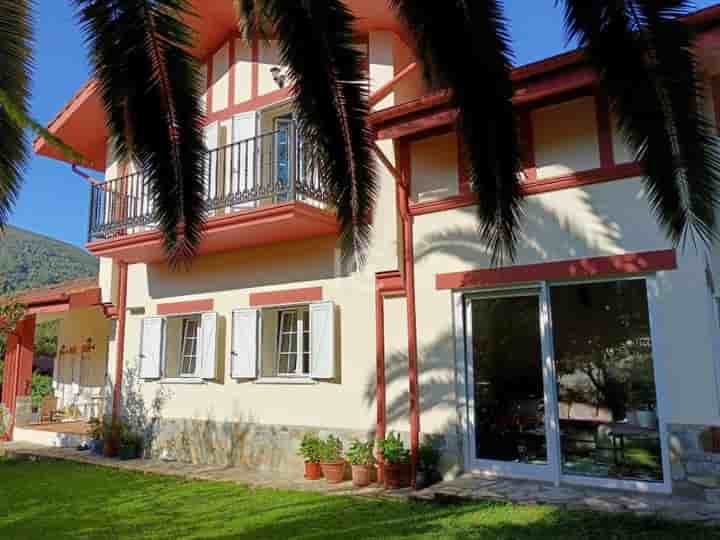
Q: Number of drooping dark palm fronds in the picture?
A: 5